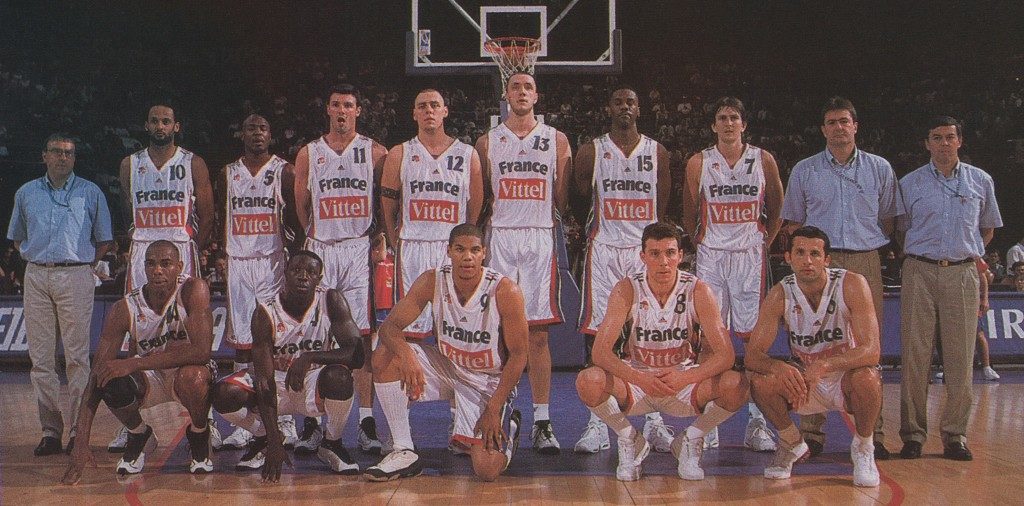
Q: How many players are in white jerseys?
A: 12